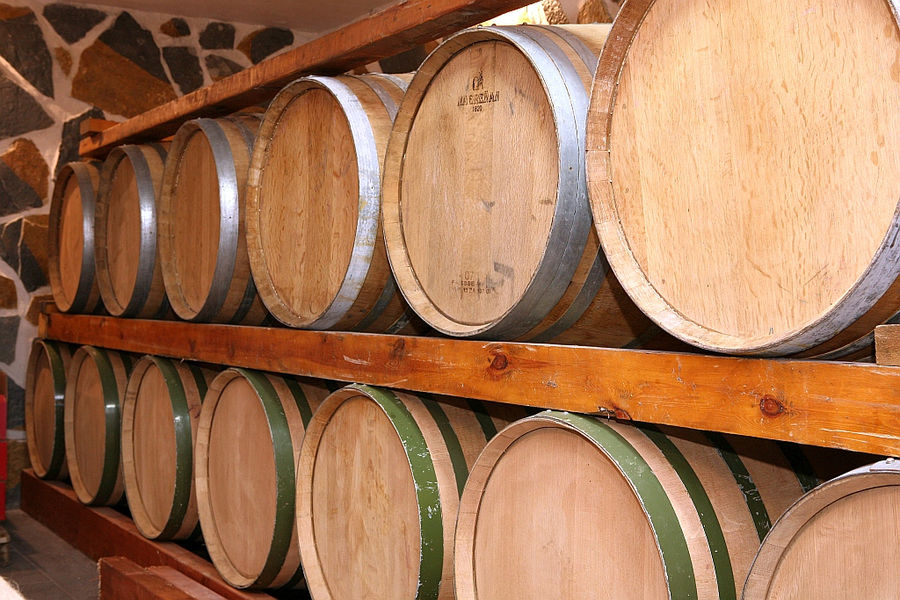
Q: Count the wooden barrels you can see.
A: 13